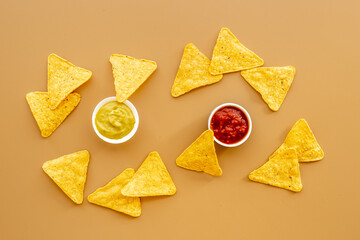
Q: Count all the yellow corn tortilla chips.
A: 12